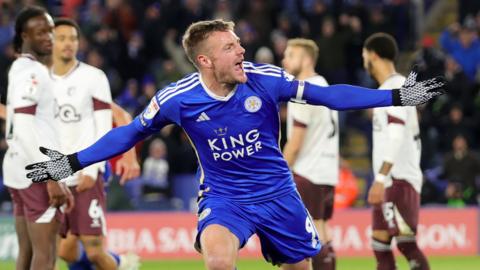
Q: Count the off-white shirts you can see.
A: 4